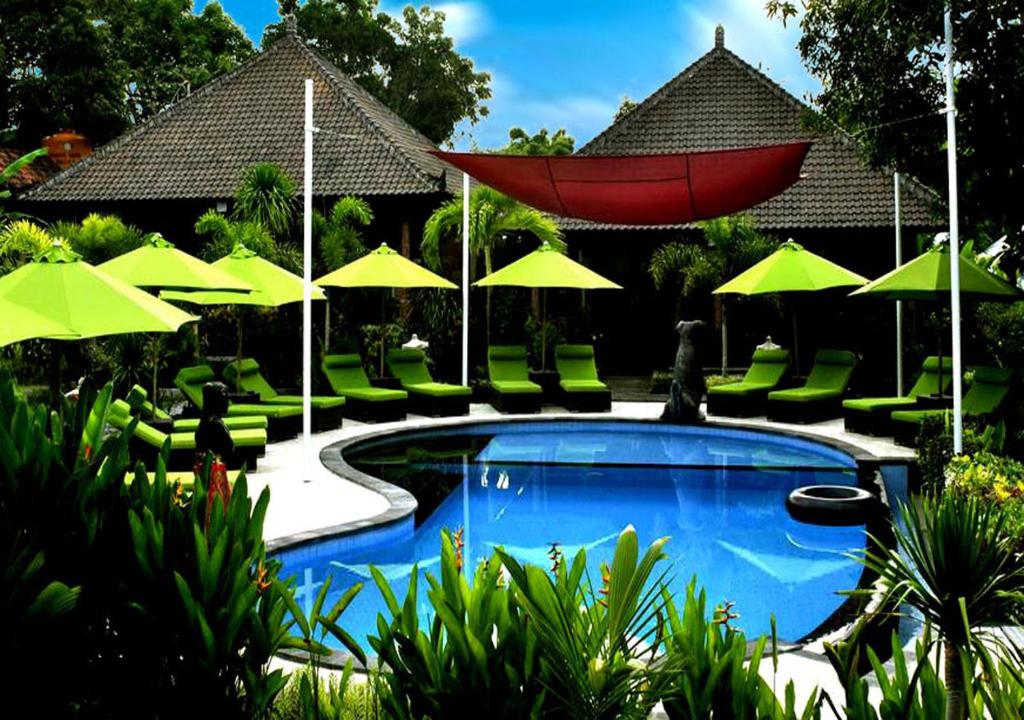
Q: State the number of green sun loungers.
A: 13